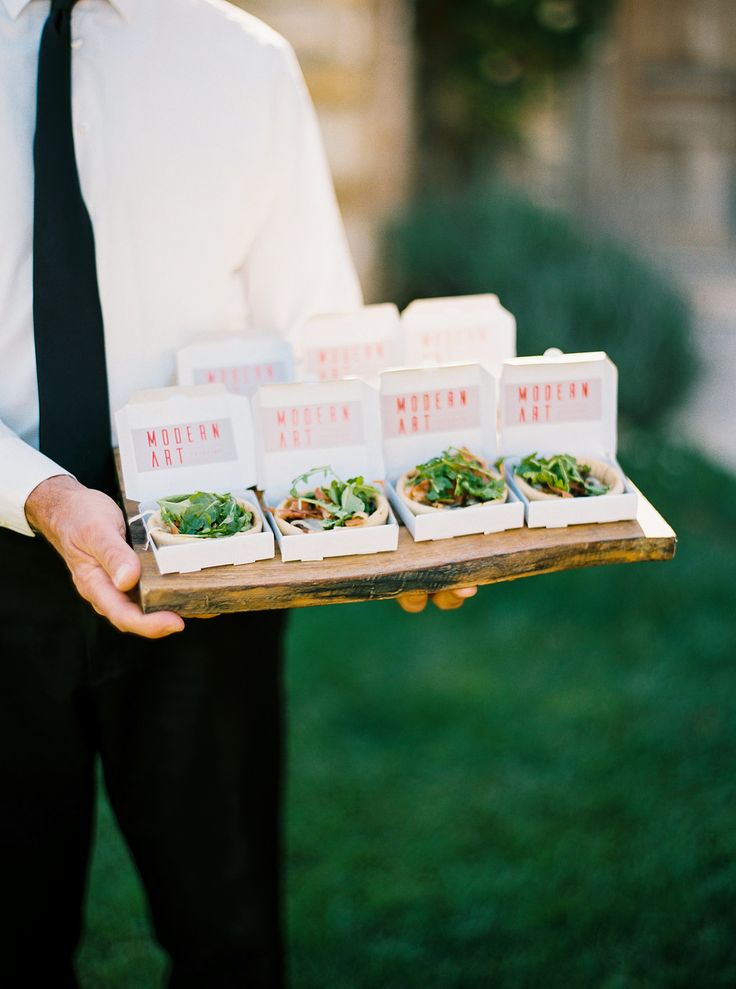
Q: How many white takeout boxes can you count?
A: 7